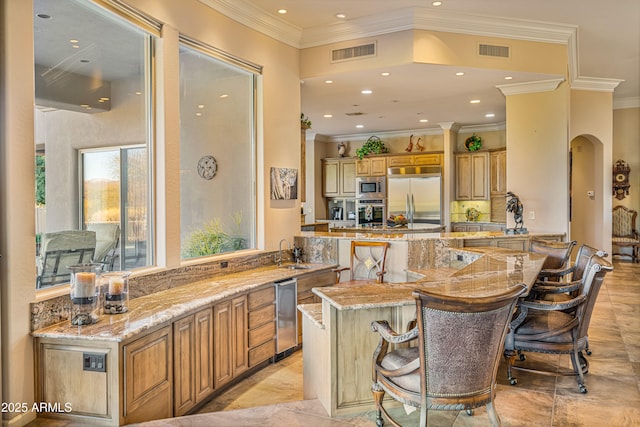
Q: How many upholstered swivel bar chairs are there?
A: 4